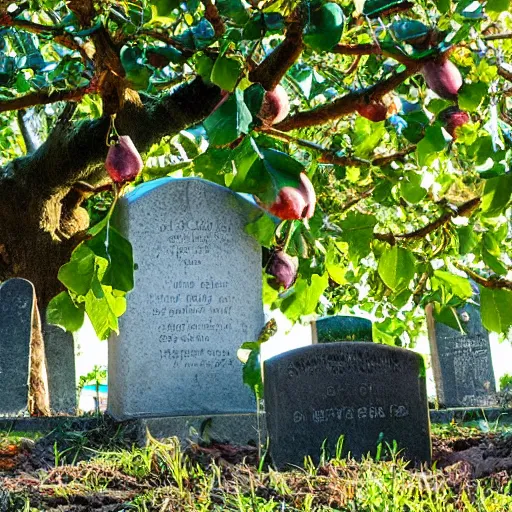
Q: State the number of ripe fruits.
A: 7